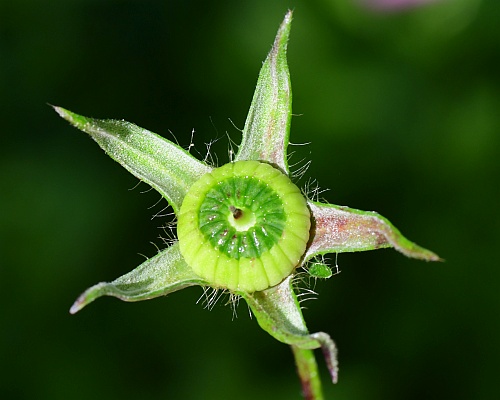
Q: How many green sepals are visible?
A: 5